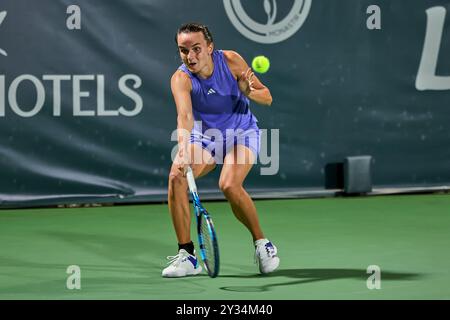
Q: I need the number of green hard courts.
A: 1